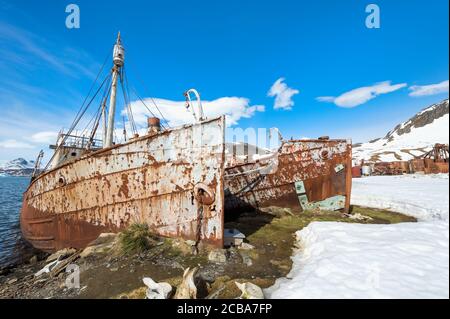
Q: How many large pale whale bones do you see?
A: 3